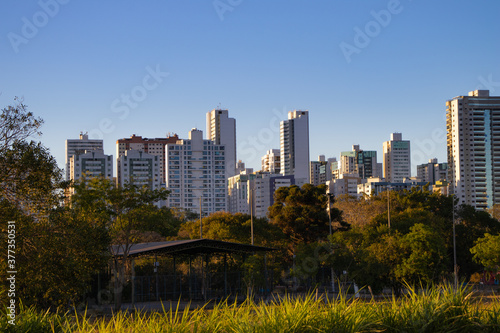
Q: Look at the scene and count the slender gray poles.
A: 5